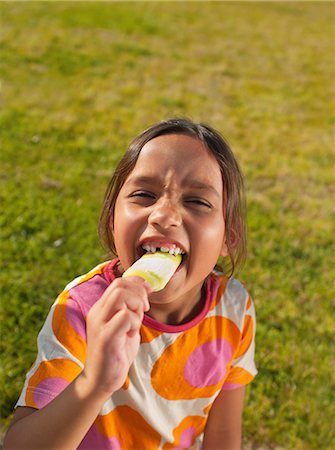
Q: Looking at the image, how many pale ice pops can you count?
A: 1